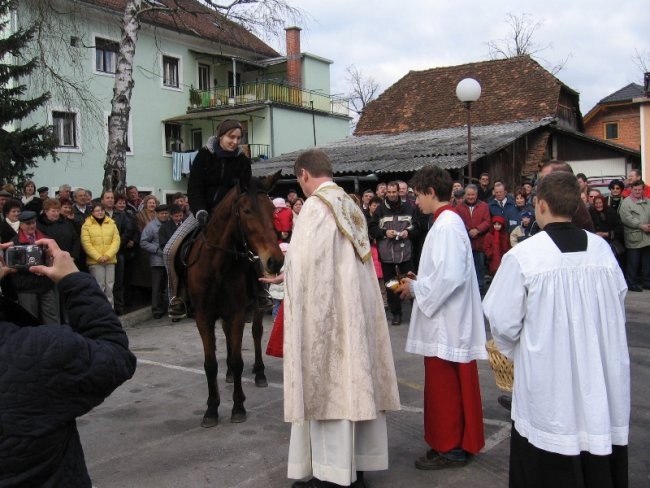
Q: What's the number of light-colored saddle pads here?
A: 0